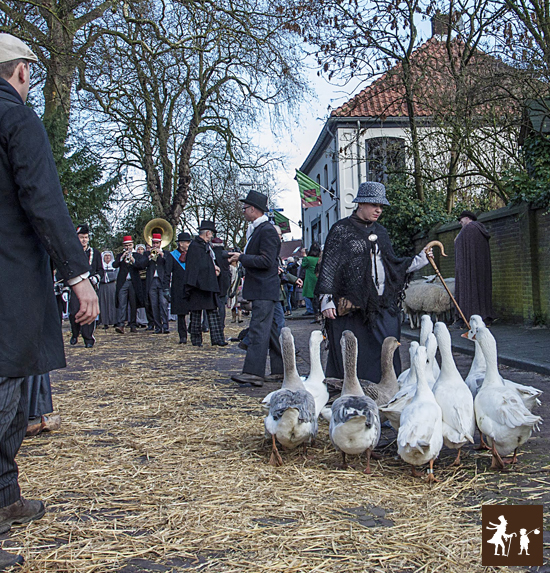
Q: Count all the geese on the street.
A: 12